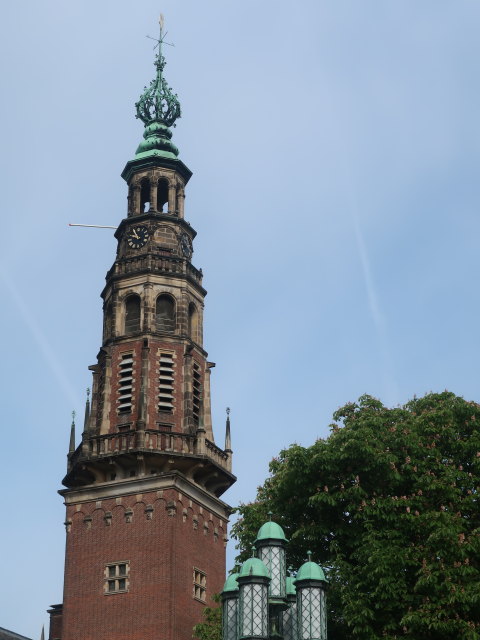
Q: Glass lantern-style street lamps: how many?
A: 5